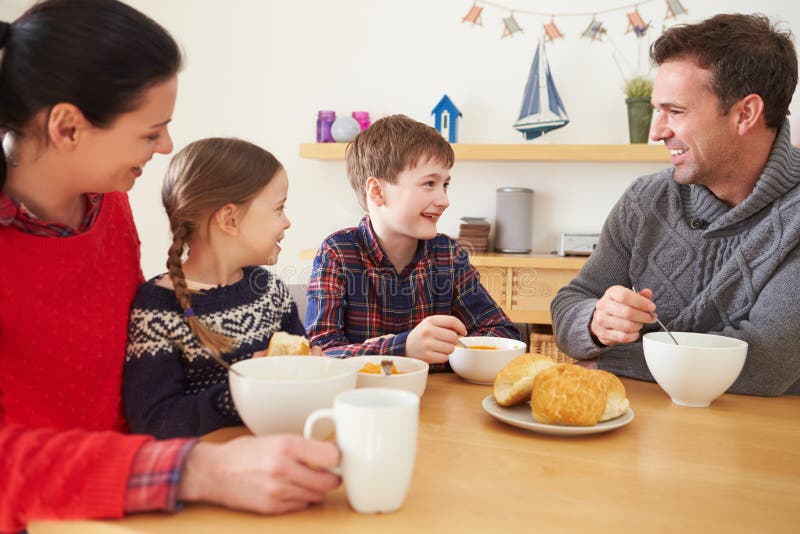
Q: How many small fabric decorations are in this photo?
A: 6